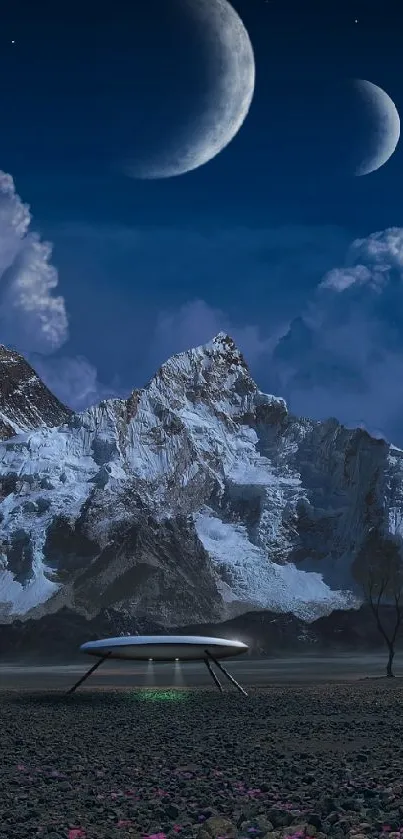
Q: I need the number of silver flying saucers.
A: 1